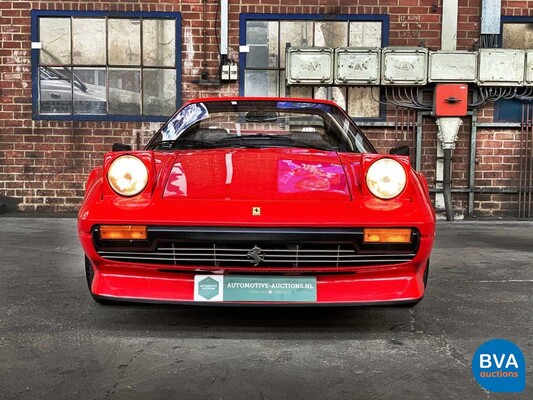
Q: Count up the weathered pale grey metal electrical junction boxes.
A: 6